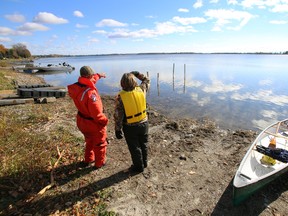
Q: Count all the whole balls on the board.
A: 0